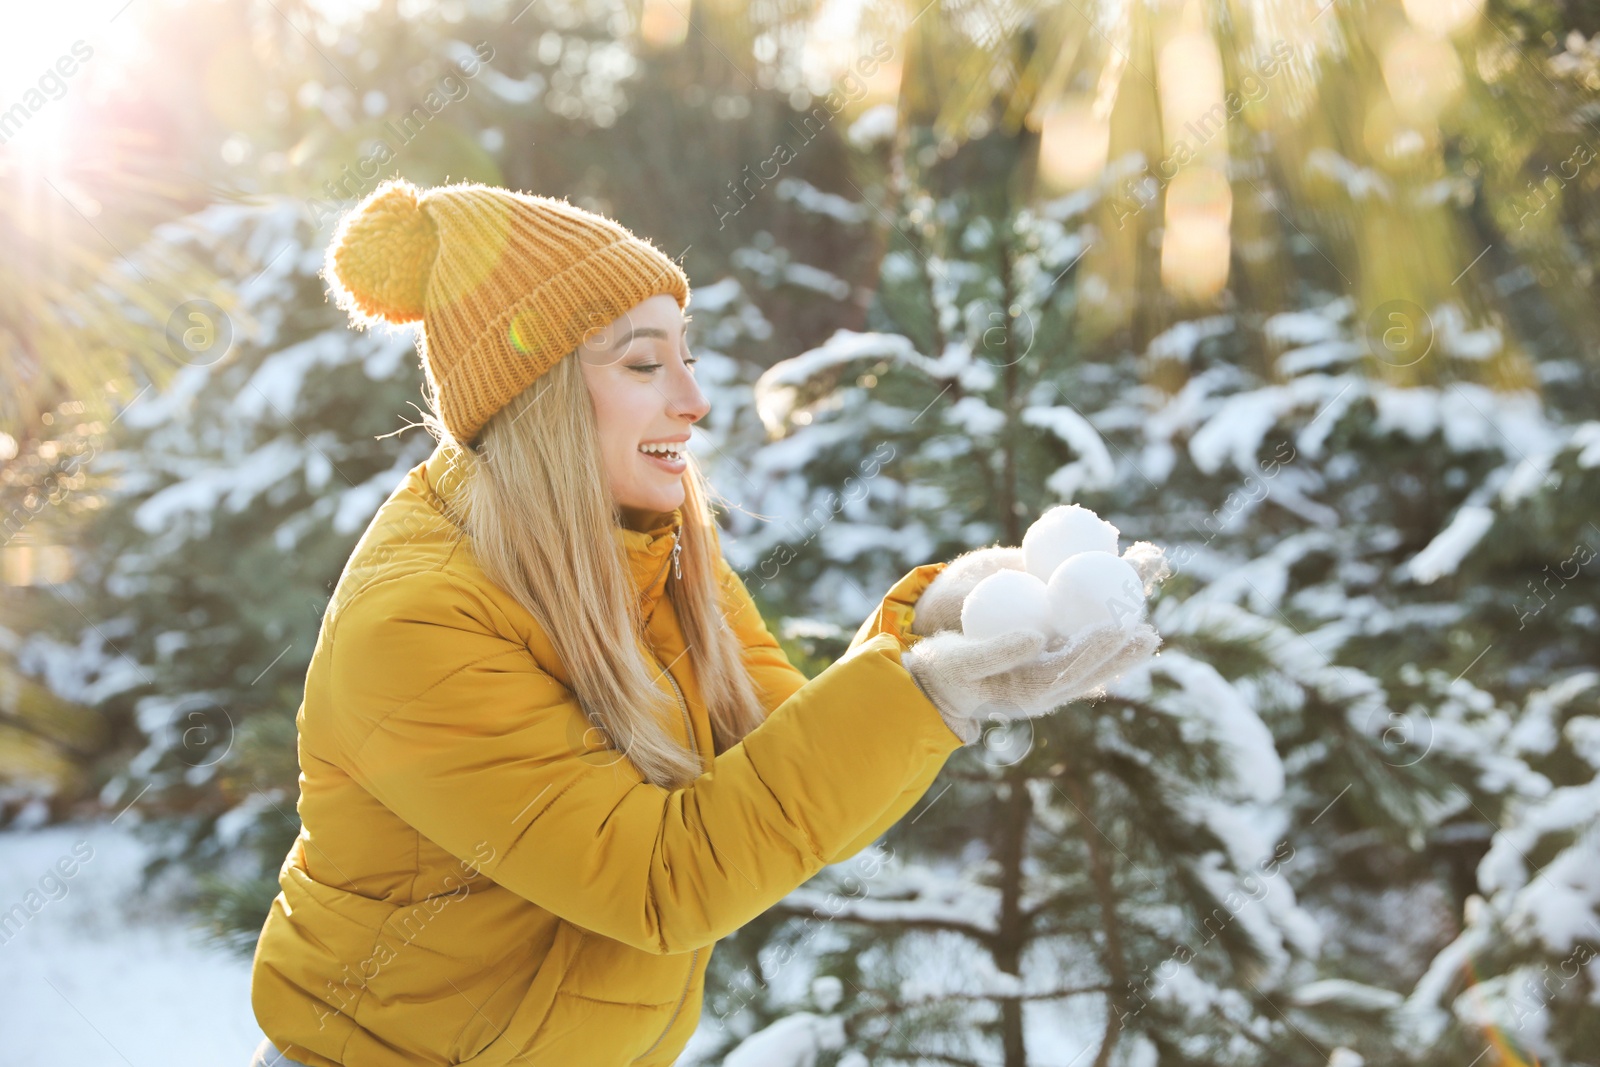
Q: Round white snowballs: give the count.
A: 3